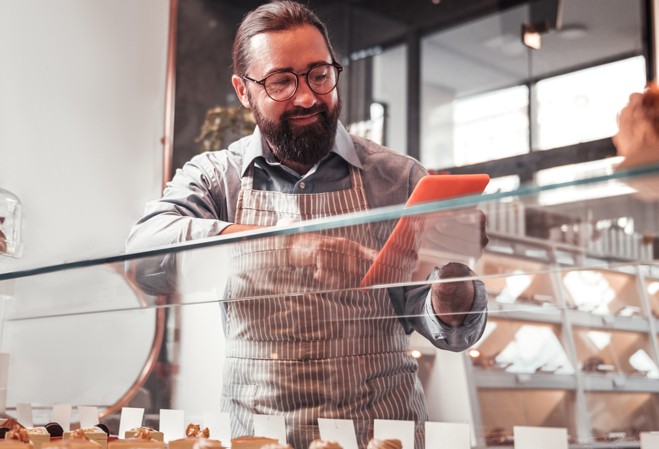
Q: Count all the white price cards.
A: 12